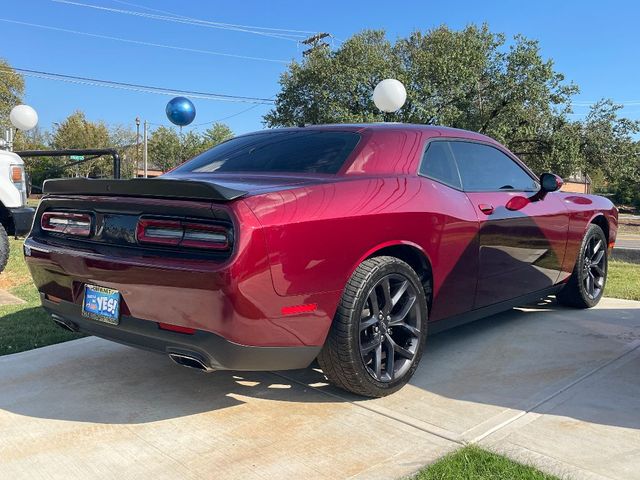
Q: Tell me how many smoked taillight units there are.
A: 2